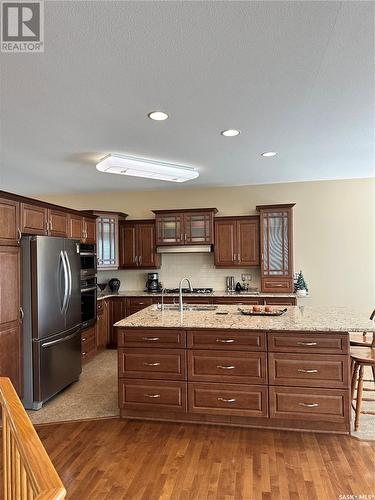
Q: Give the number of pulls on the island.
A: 9